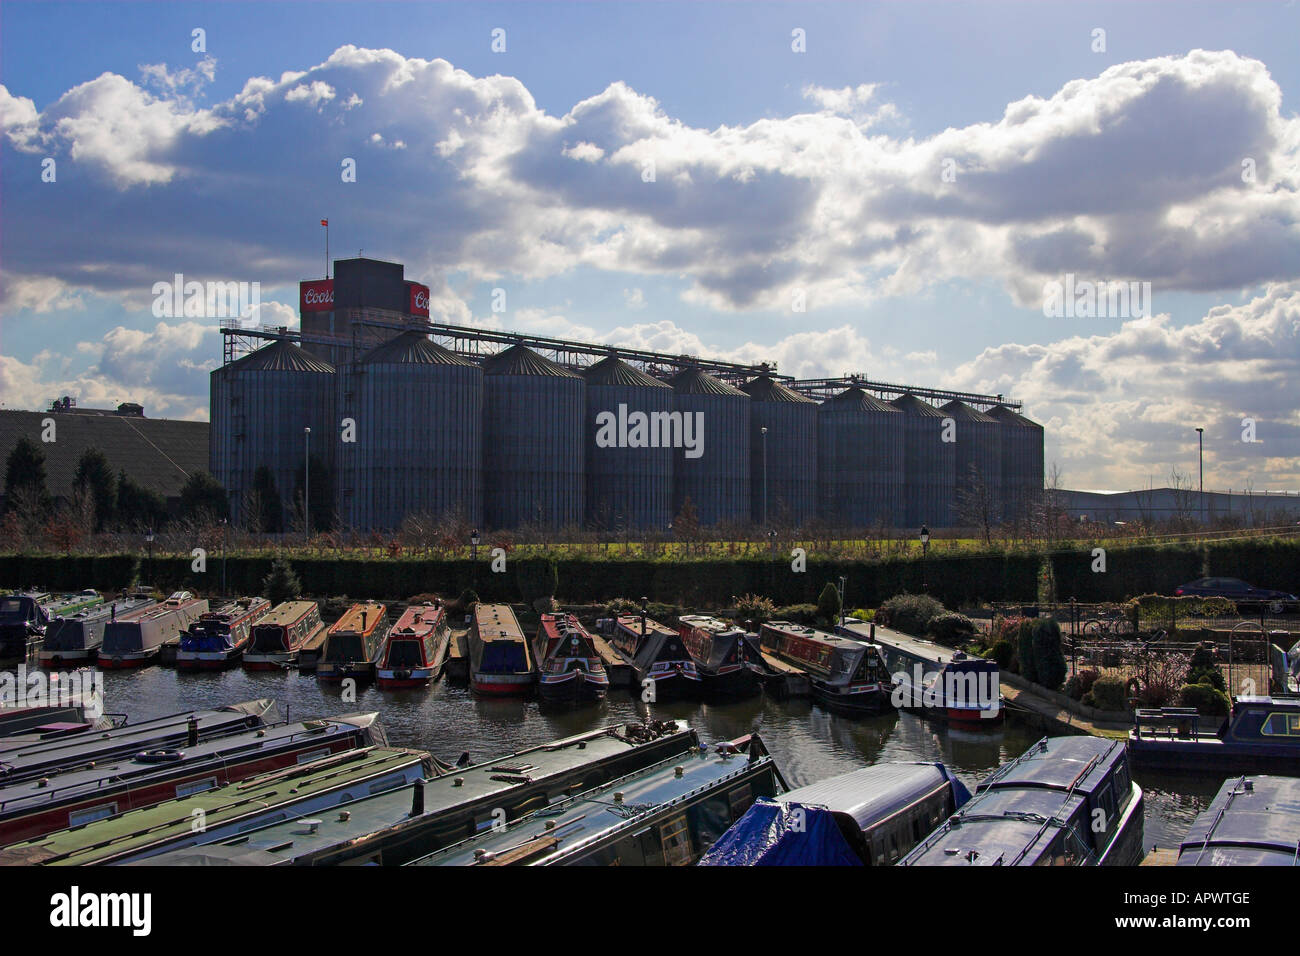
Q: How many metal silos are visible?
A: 10